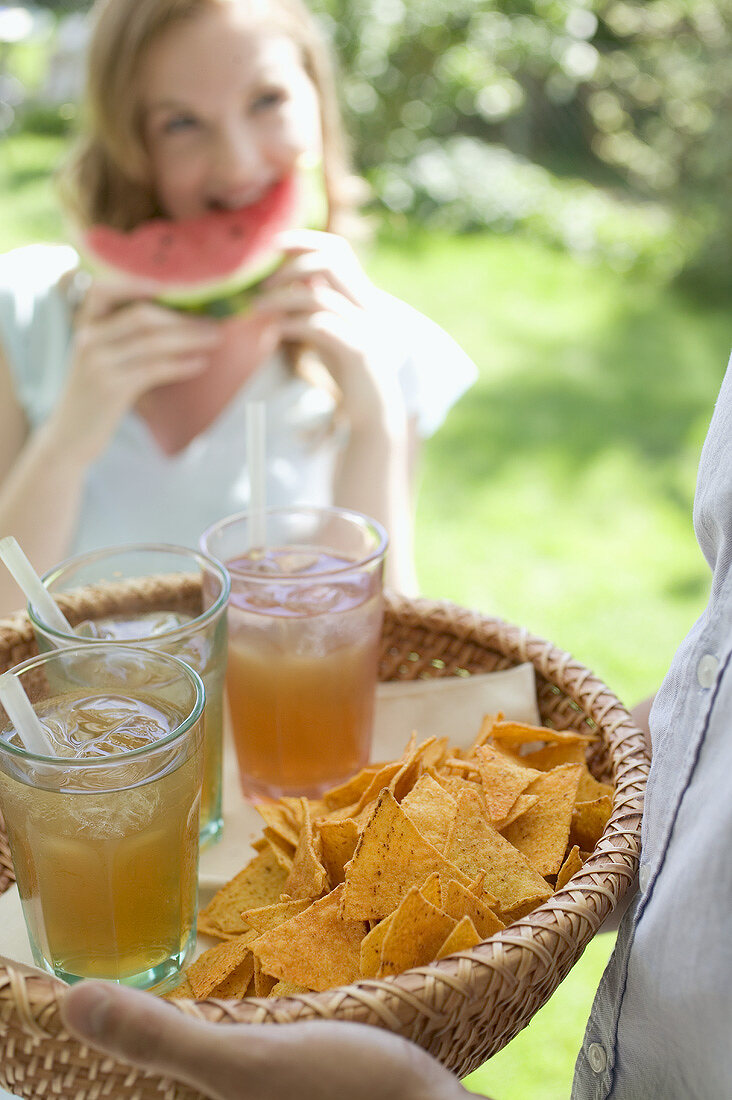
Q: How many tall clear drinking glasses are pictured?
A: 3